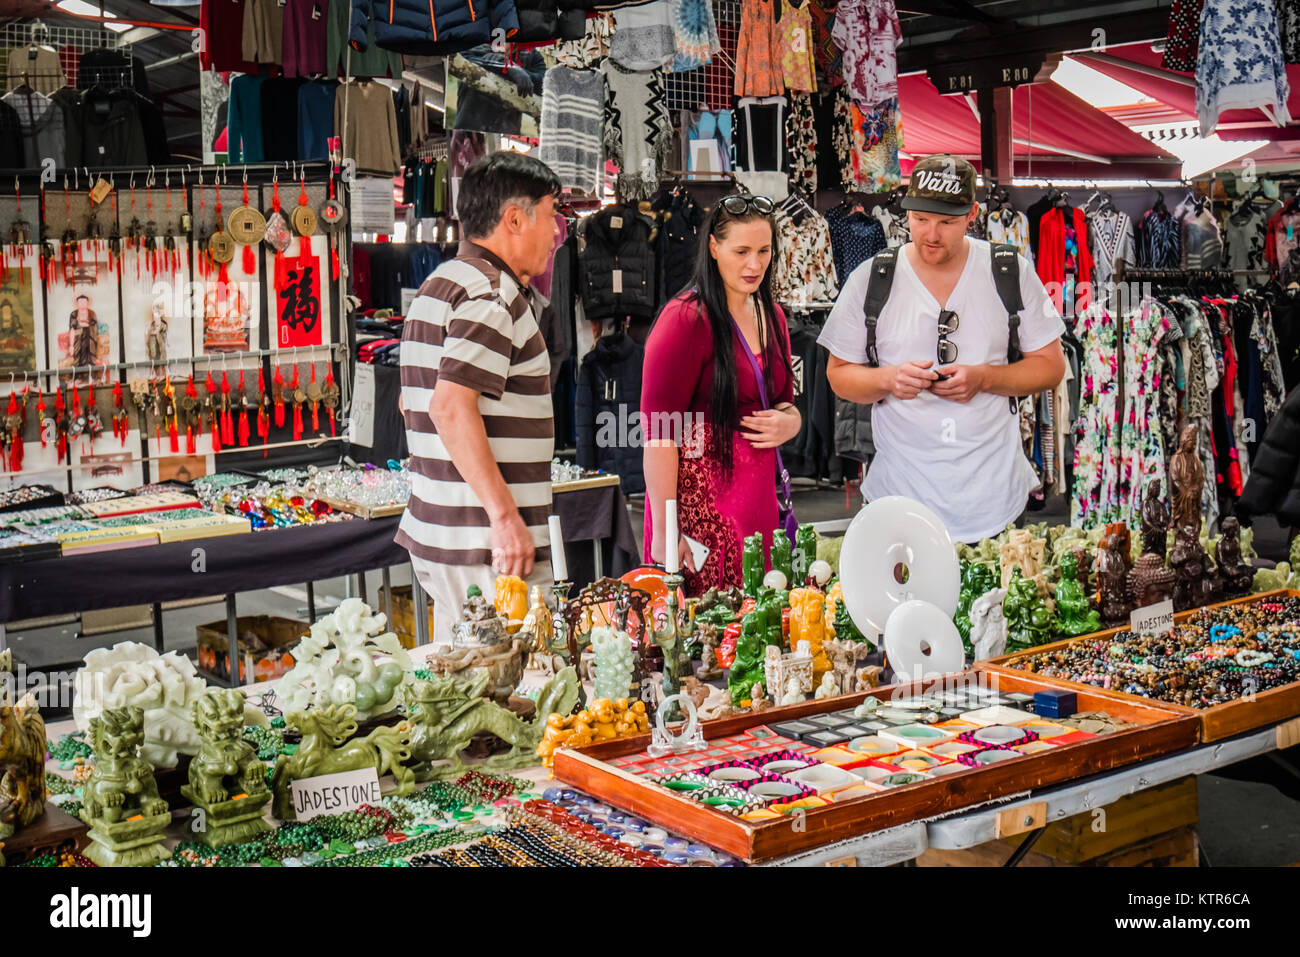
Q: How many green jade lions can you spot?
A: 2